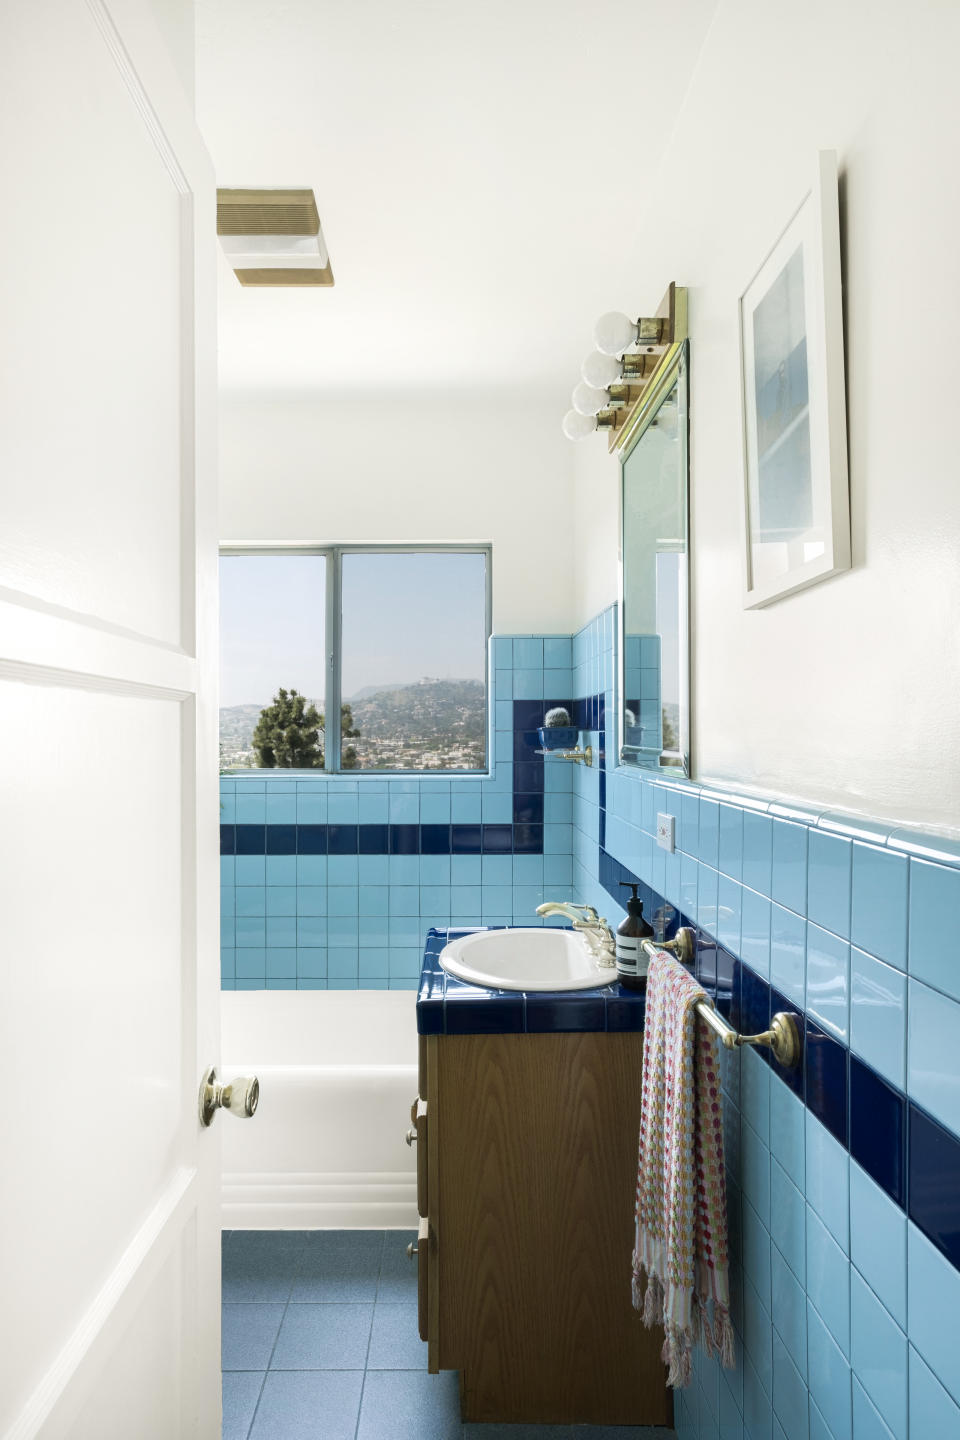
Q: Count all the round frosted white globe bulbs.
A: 4